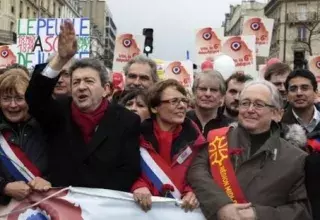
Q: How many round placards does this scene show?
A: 0